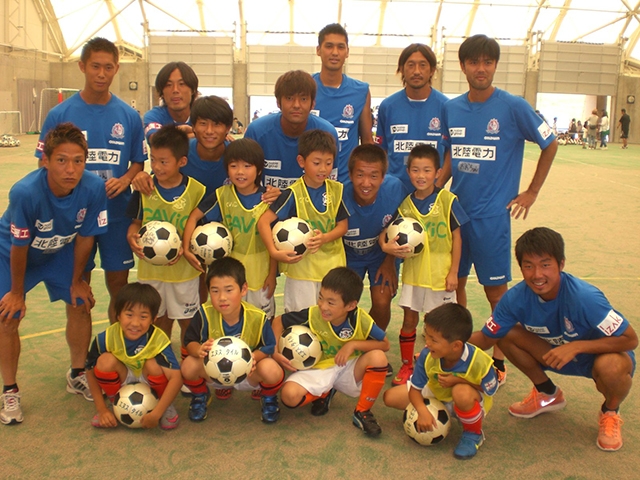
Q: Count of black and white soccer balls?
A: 8